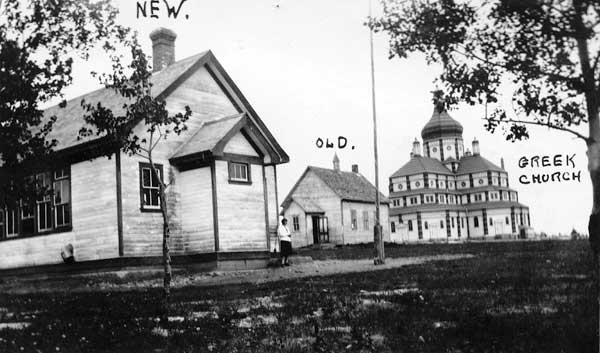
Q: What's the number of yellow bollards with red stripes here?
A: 0